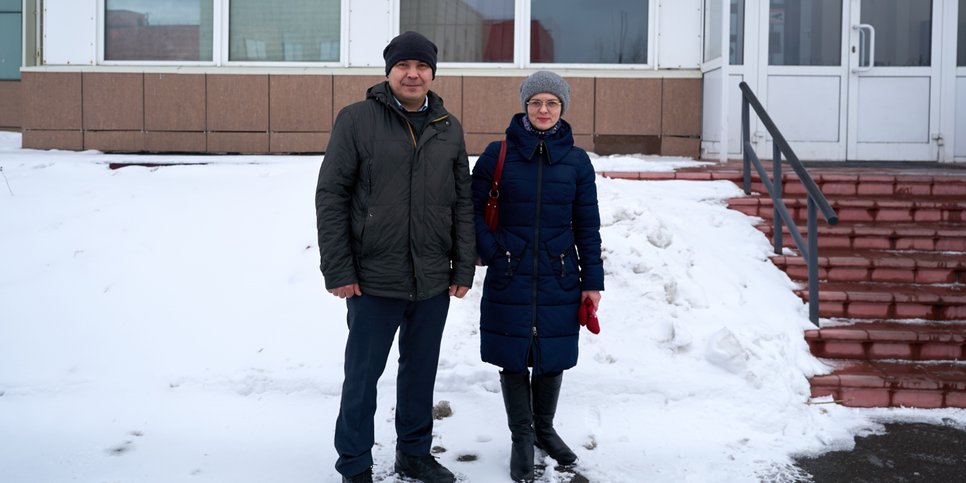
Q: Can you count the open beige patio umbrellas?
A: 0